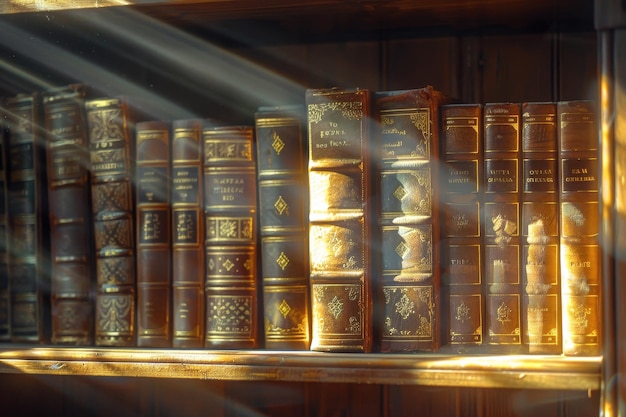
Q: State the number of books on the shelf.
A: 14